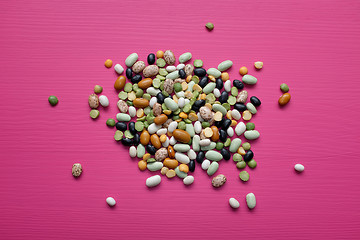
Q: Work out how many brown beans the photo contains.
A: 11